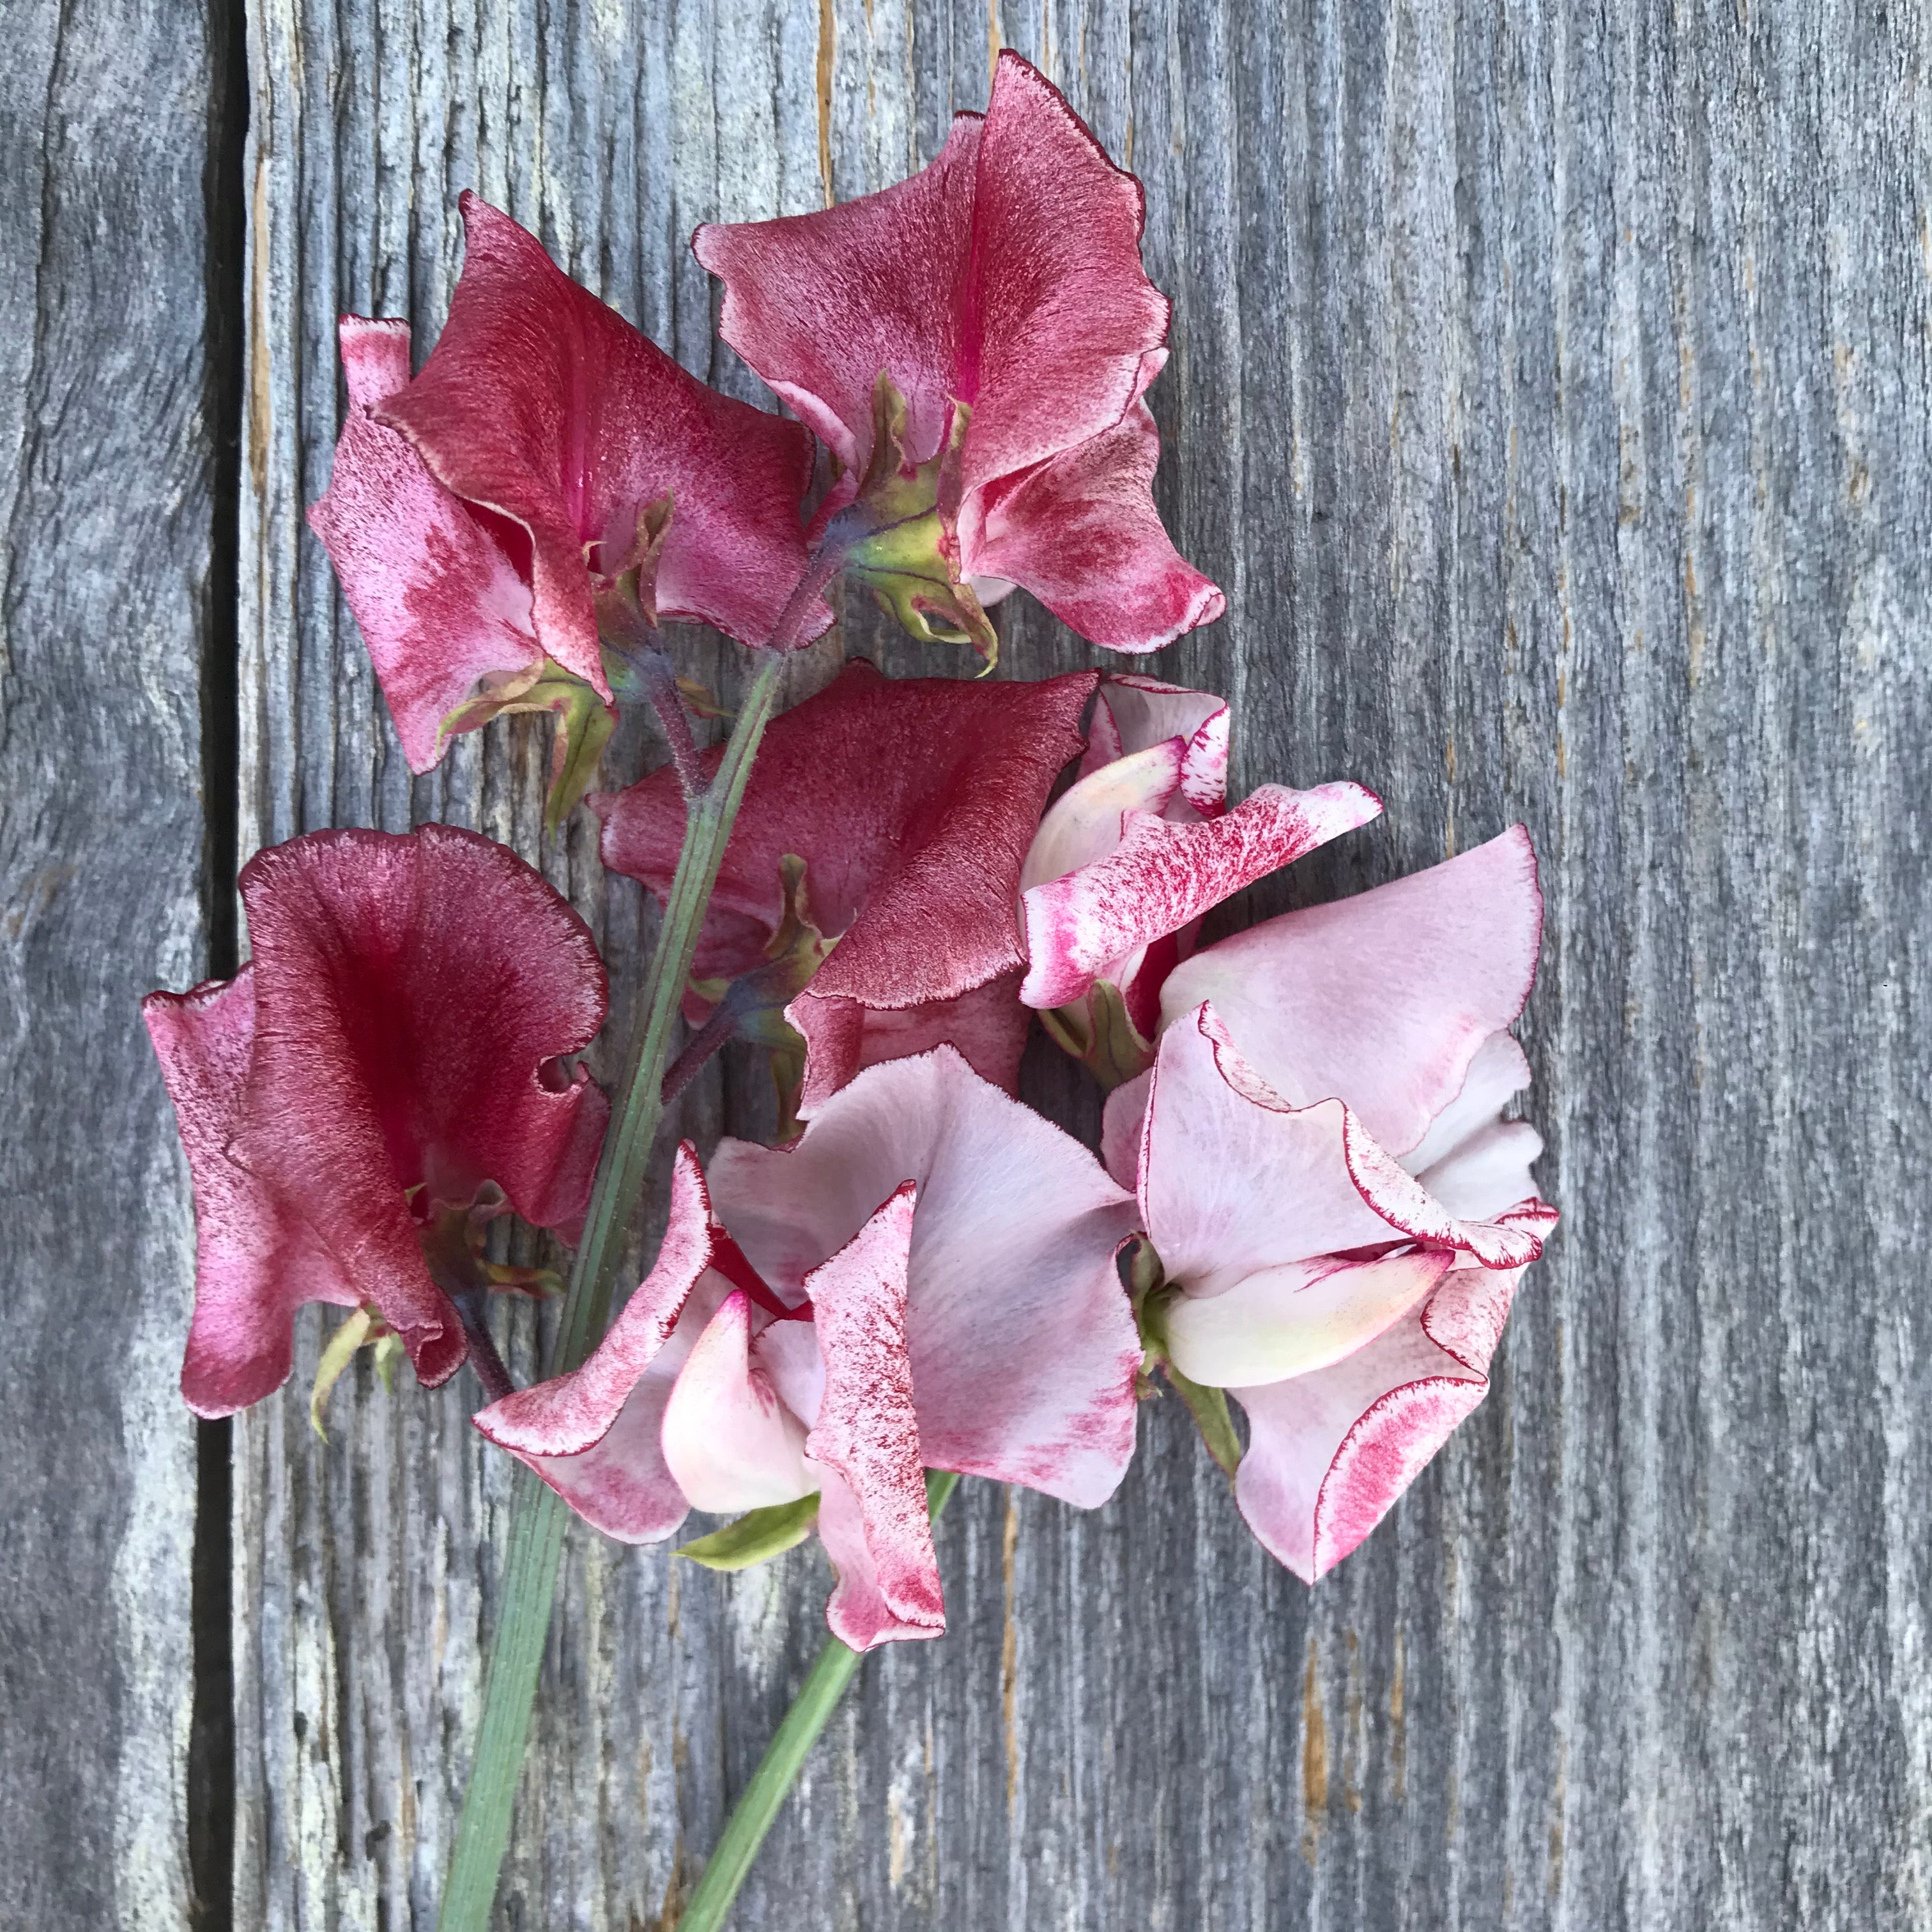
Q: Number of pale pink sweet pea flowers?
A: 3